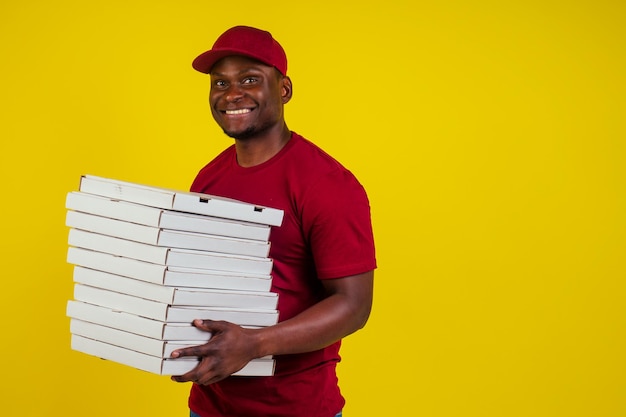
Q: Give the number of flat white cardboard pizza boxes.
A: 10